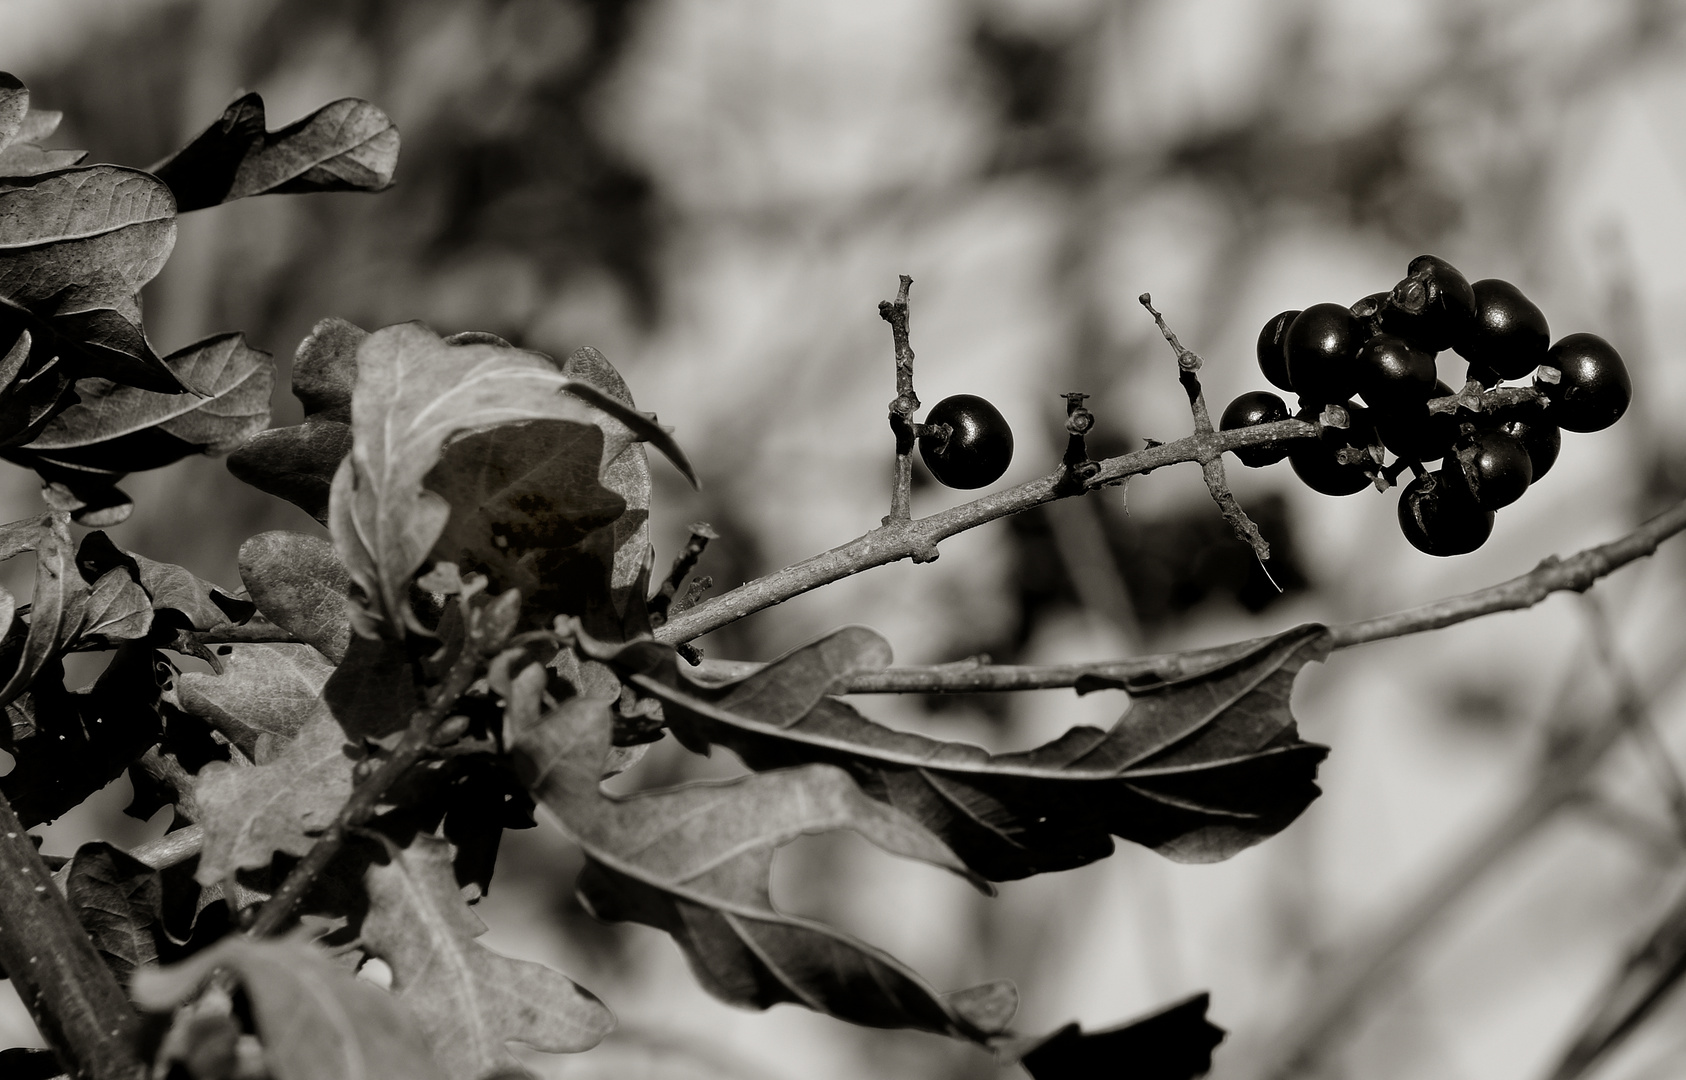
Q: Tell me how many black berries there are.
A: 14